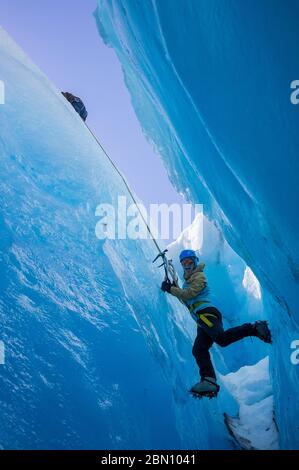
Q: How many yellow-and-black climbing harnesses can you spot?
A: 1